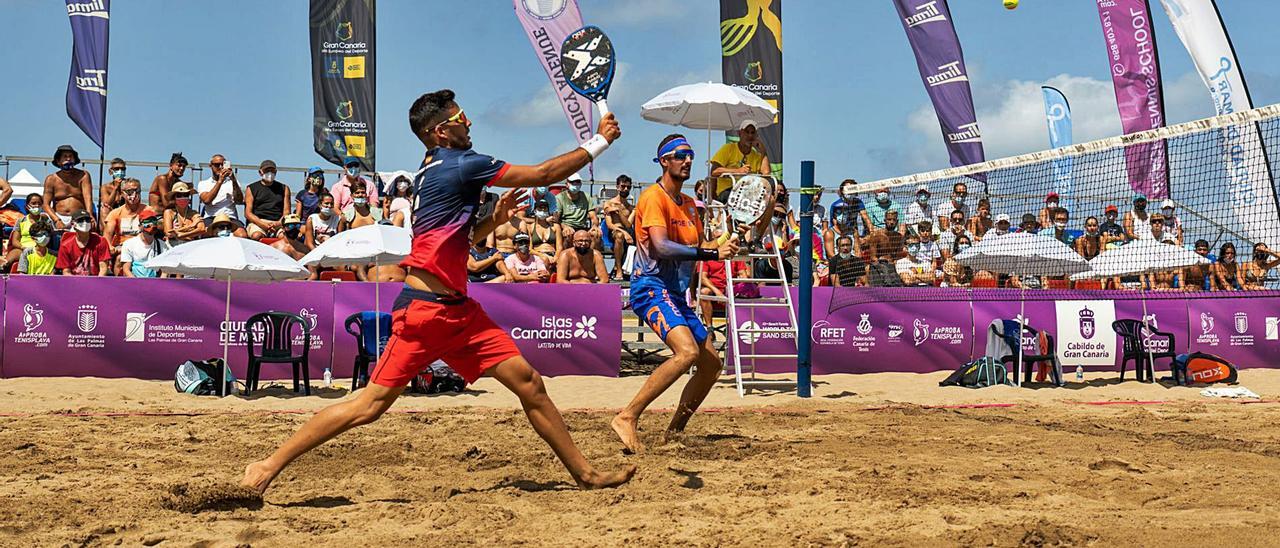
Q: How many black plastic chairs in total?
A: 4